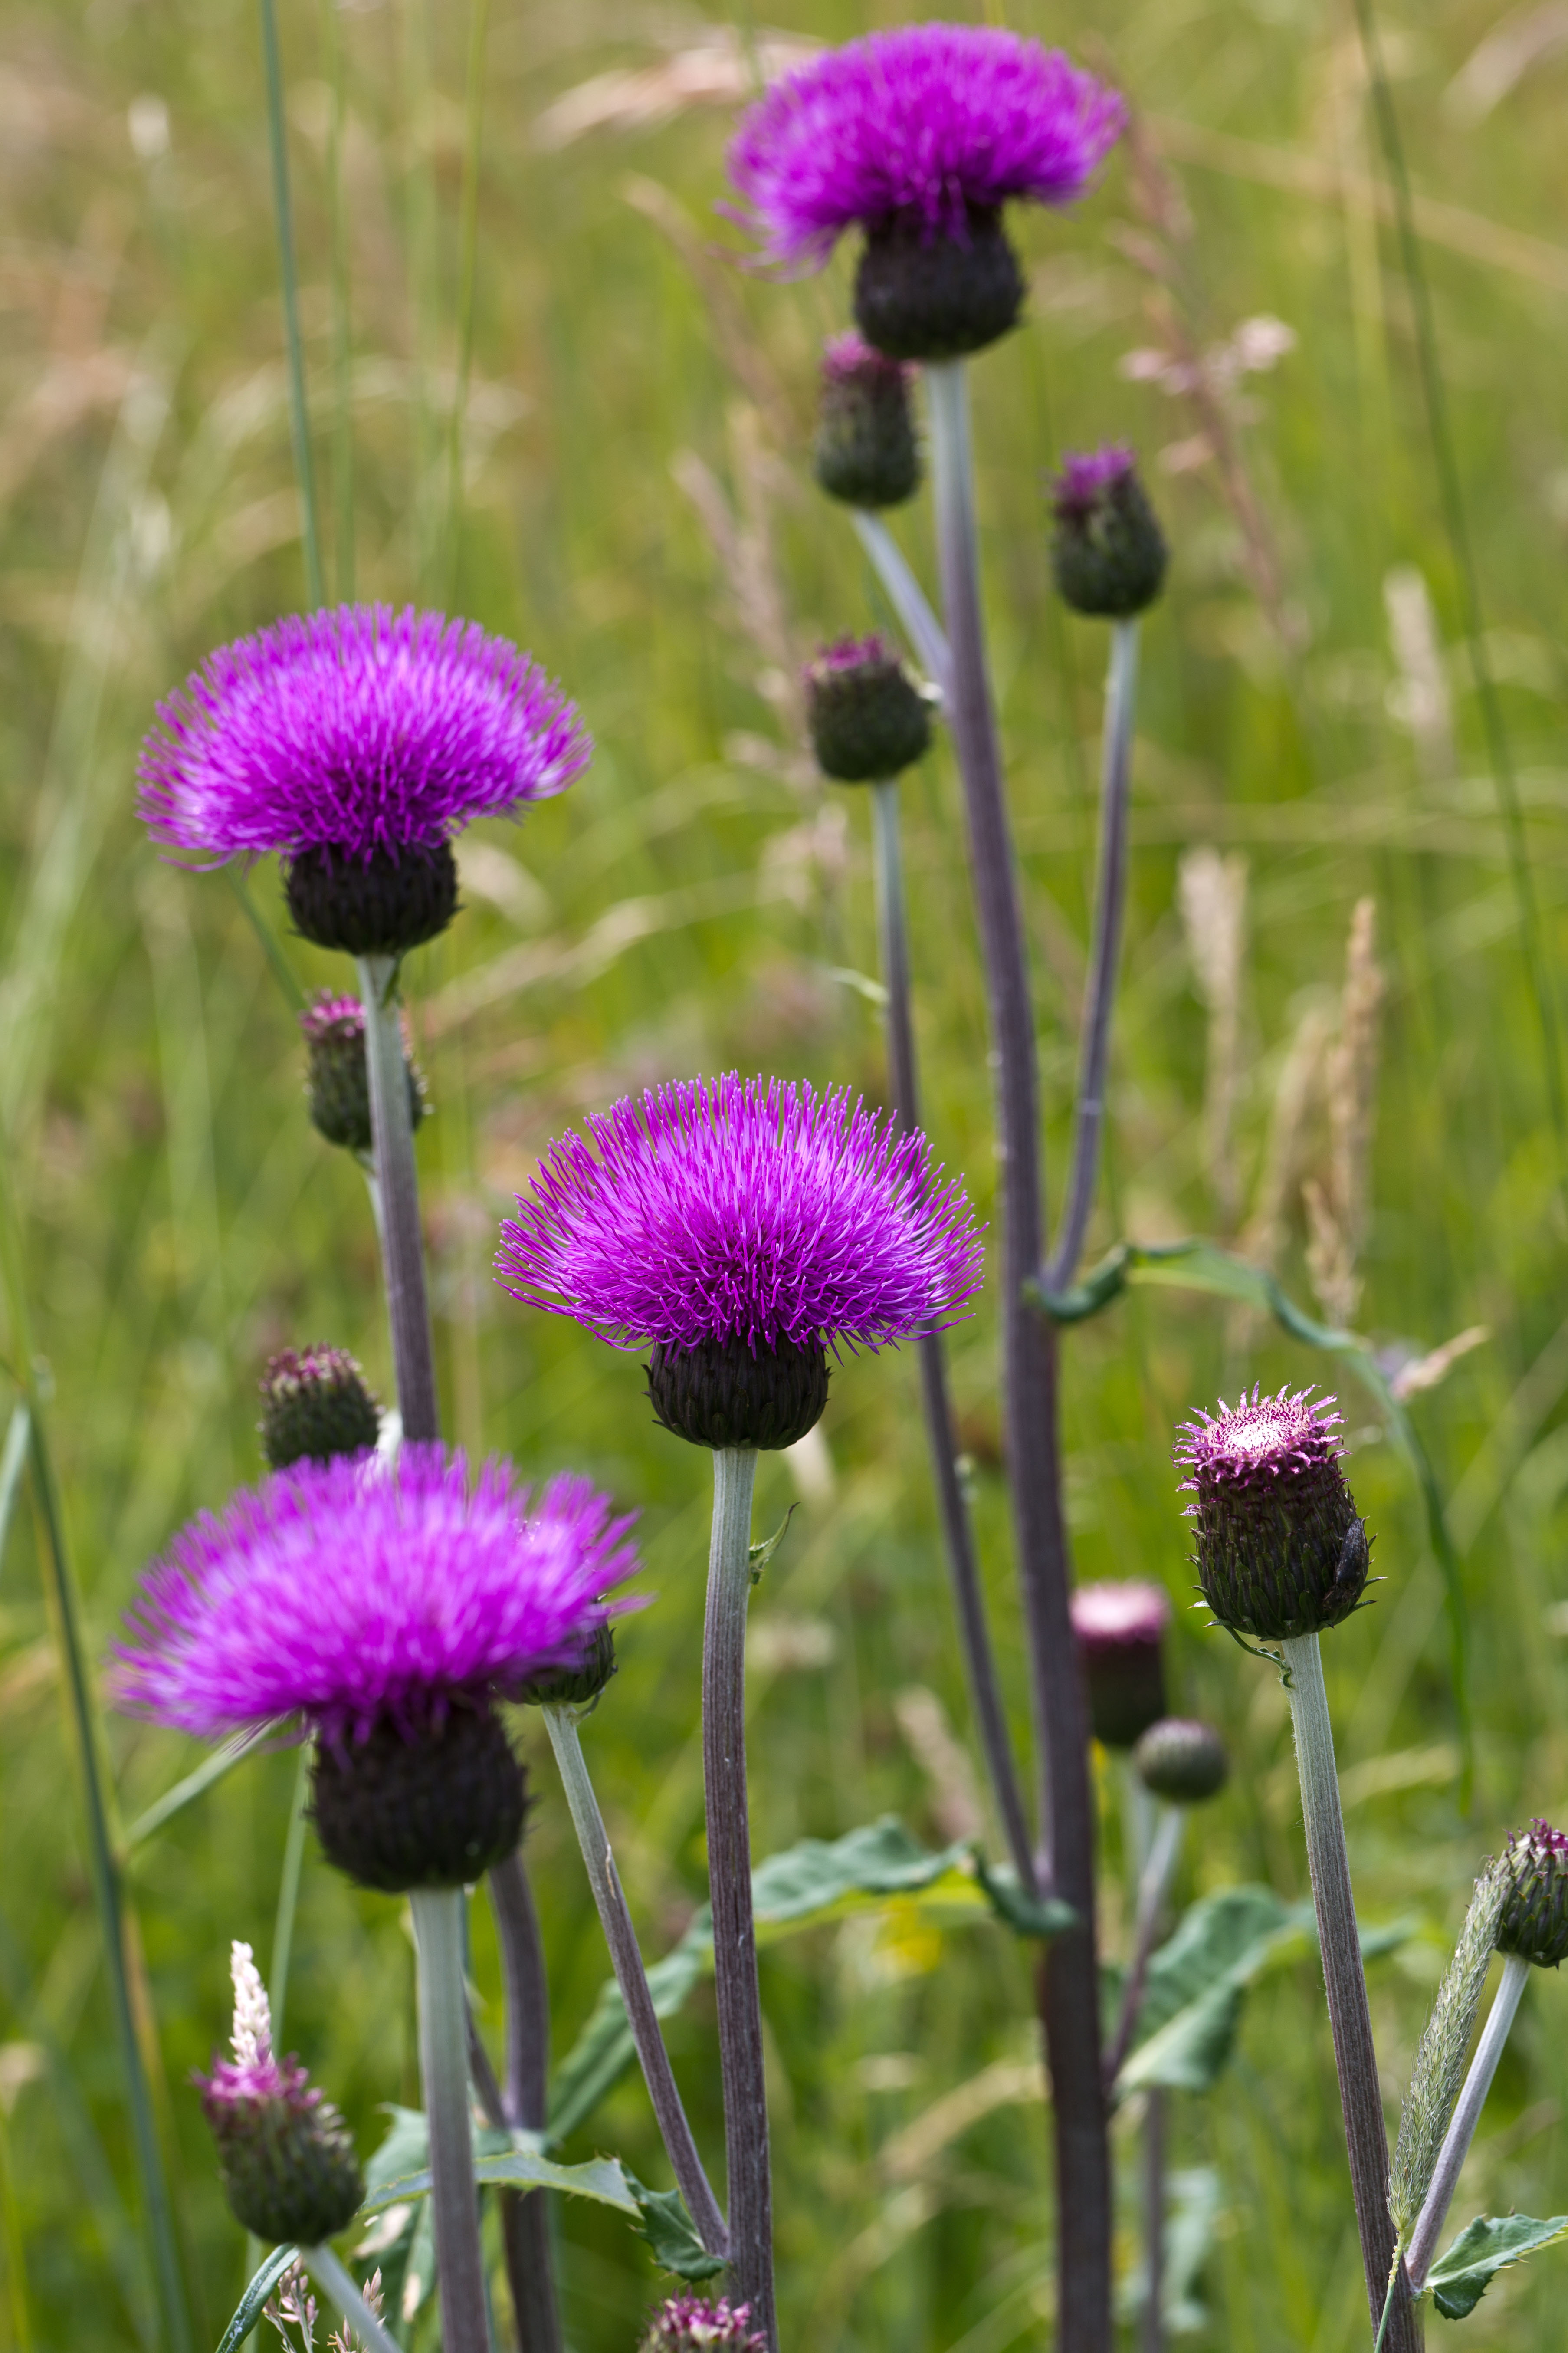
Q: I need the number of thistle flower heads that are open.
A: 4